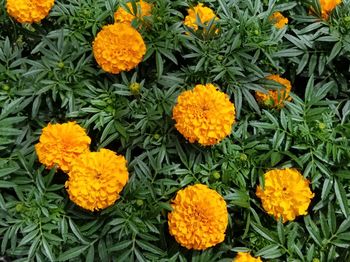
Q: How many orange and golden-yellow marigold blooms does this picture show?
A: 13